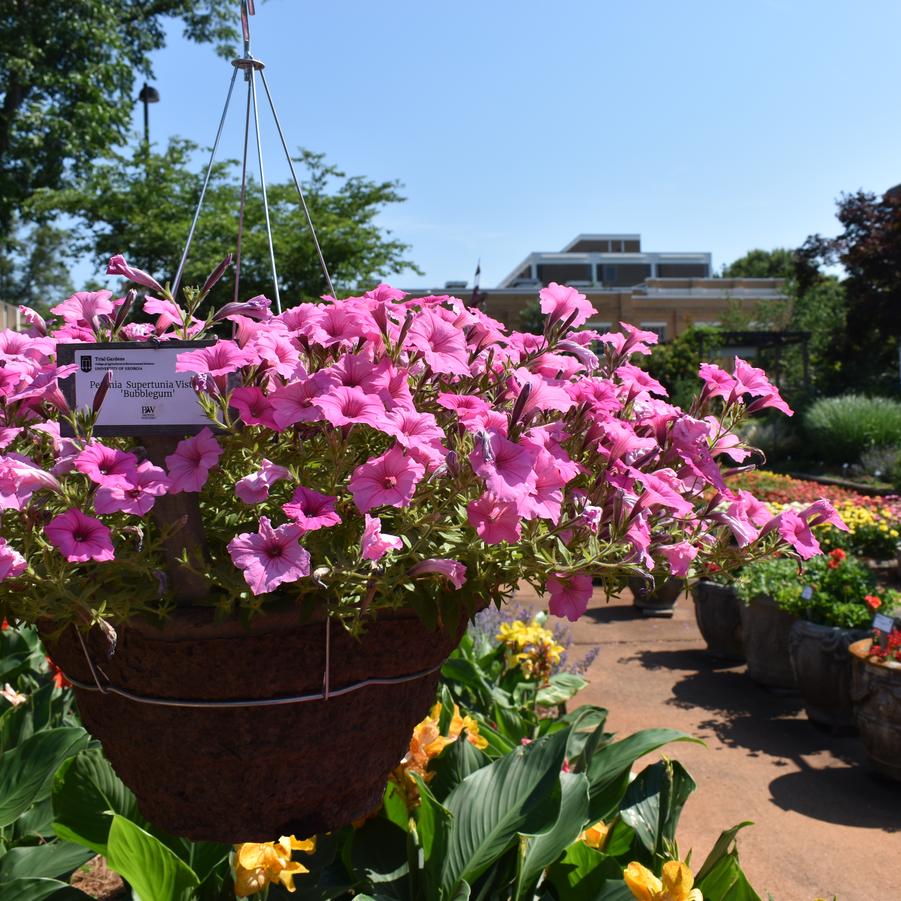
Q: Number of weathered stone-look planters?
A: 5